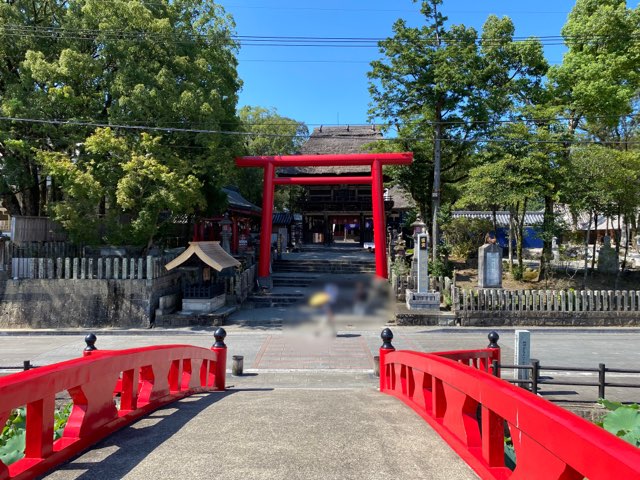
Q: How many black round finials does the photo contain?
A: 4